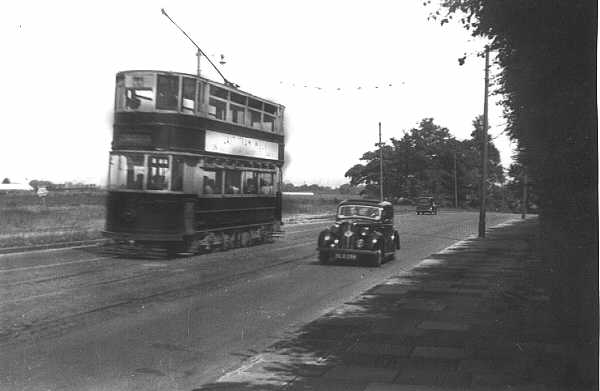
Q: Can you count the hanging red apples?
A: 0